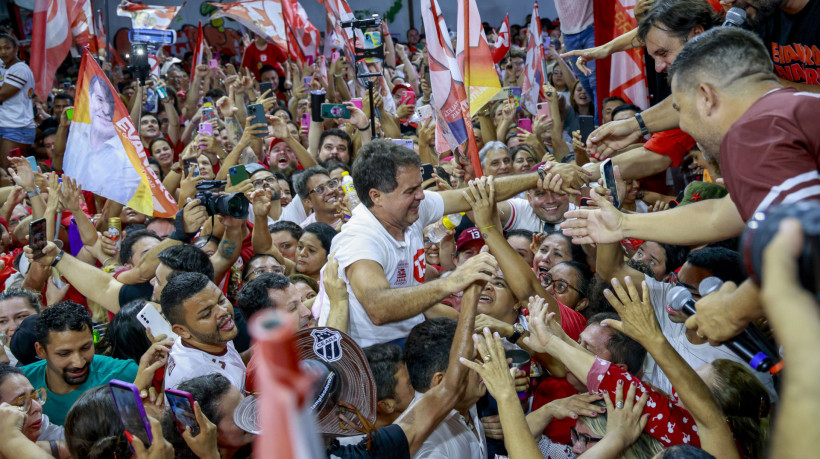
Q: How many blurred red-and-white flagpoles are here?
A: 1